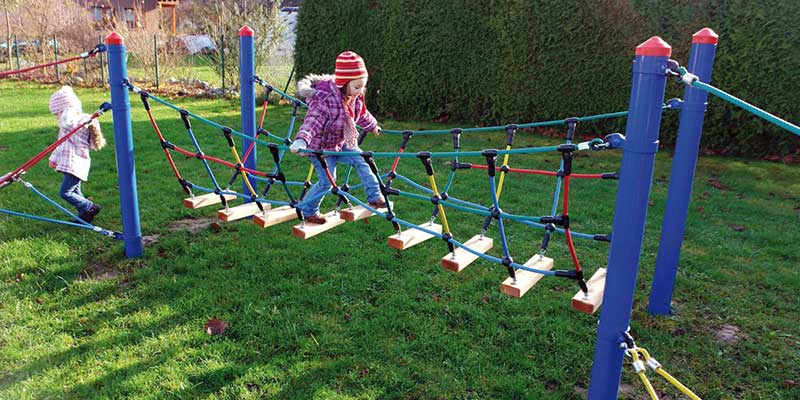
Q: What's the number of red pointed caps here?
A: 4